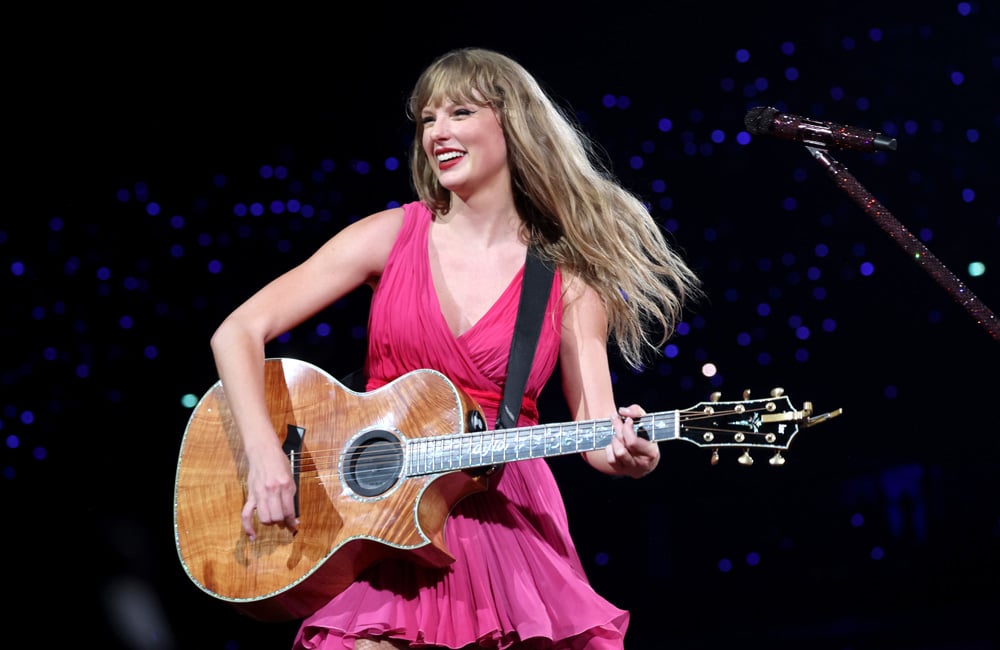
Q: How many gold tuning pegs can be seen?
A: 6